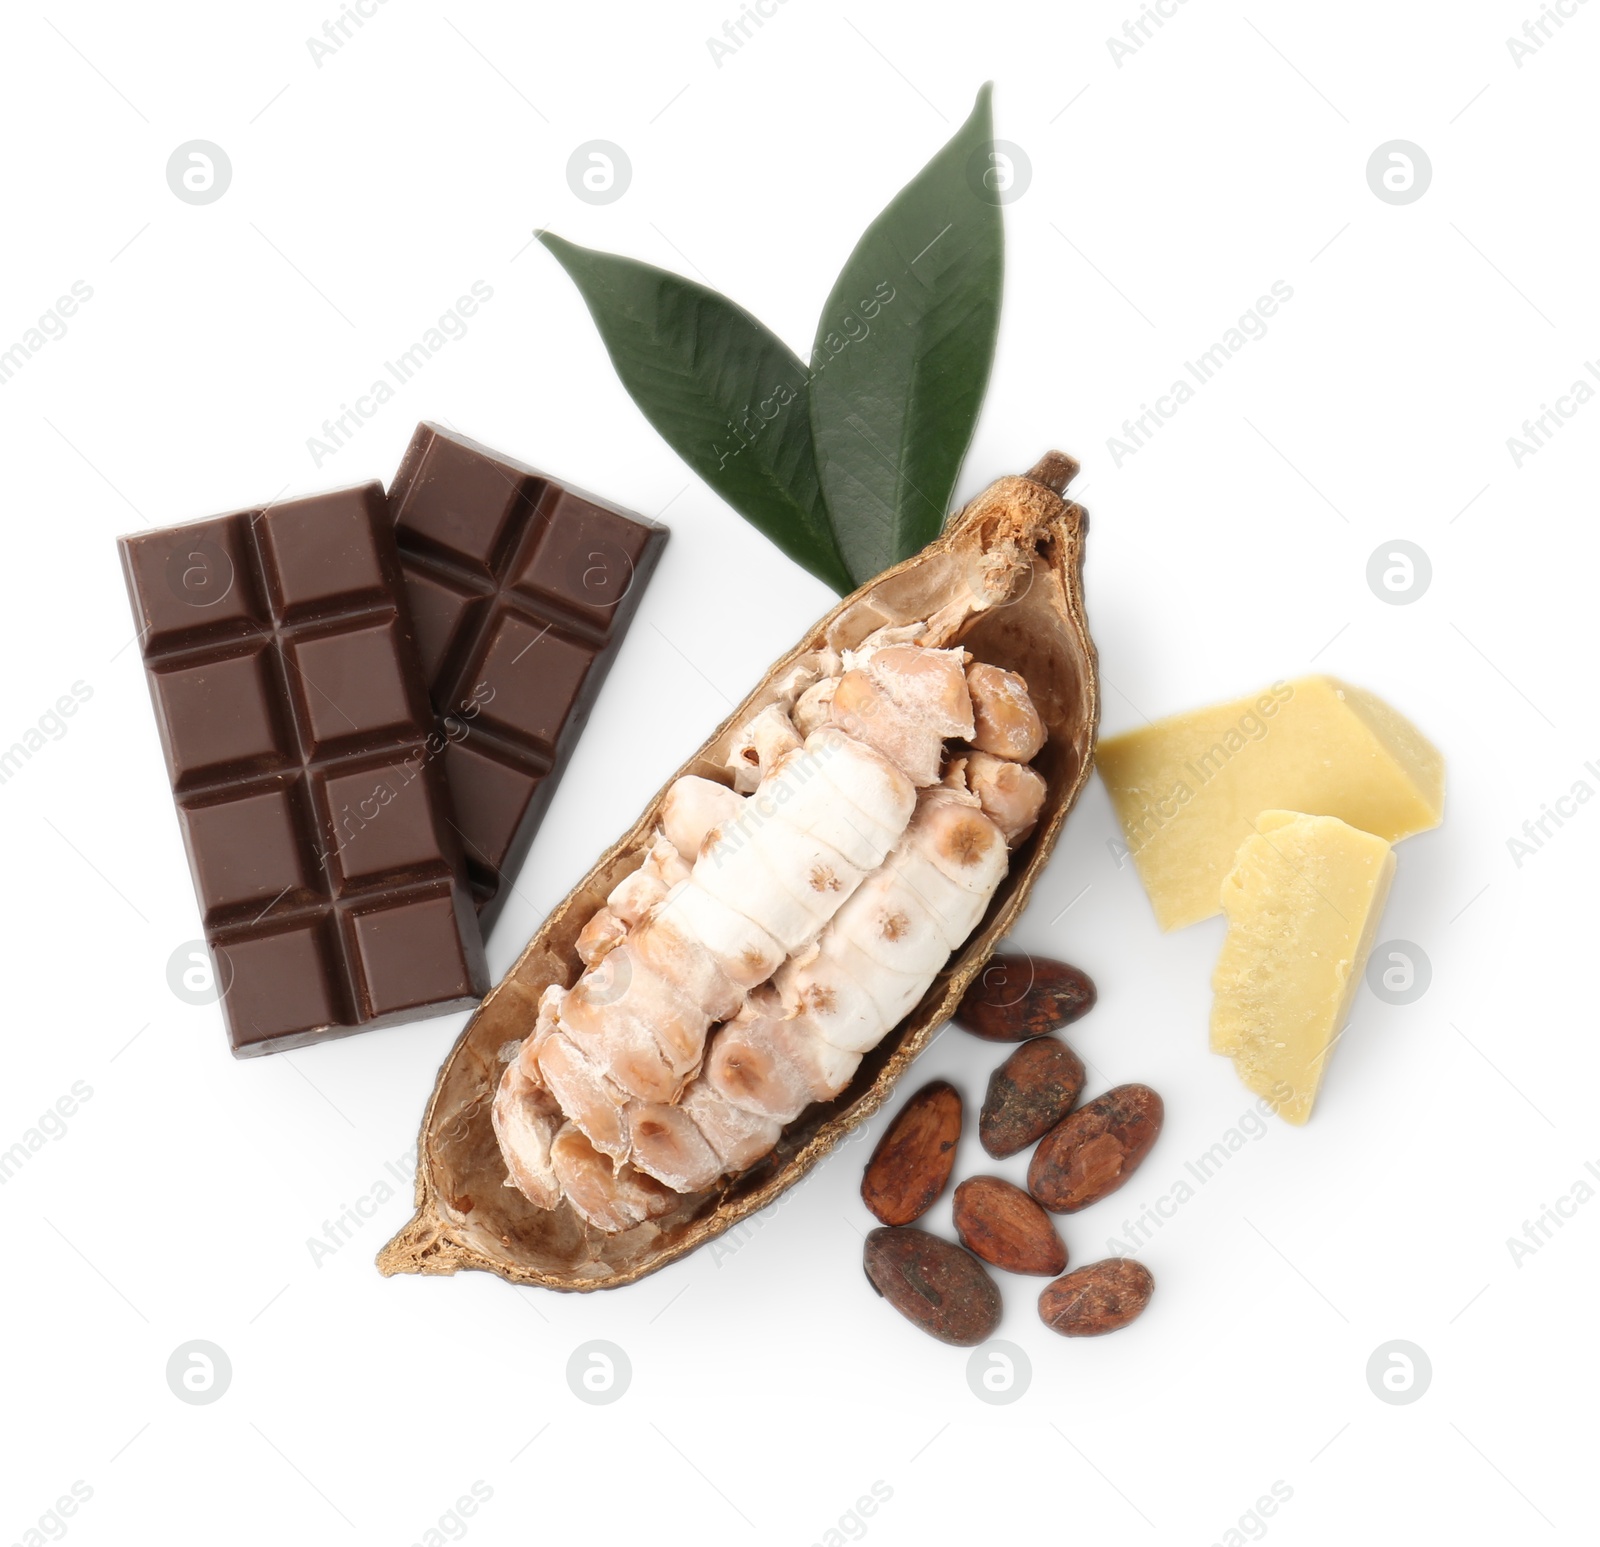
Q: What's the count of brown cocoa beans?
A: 7